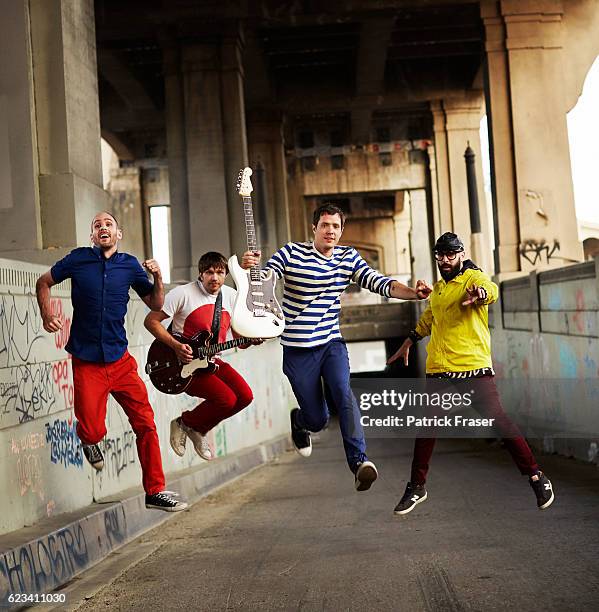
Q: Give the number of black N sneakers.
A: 2